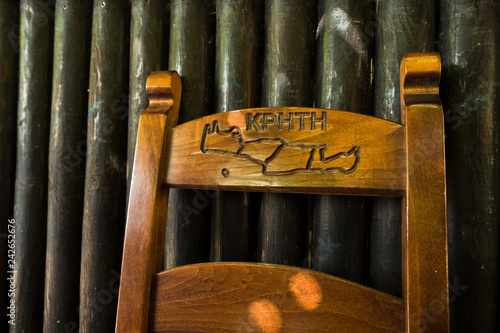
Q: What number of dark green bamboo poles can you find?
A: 11